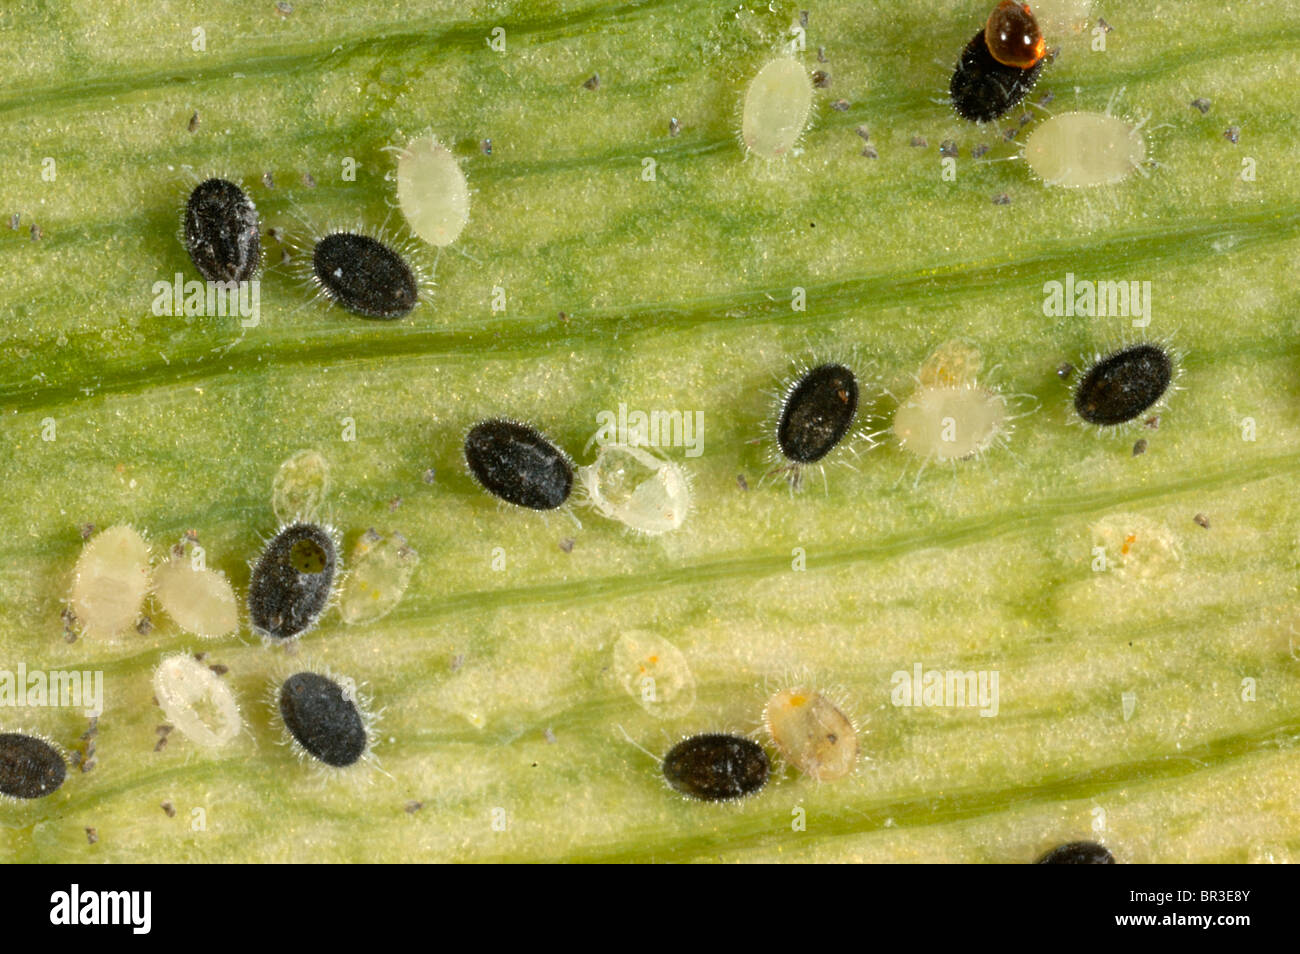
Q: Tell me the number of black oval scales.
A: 11